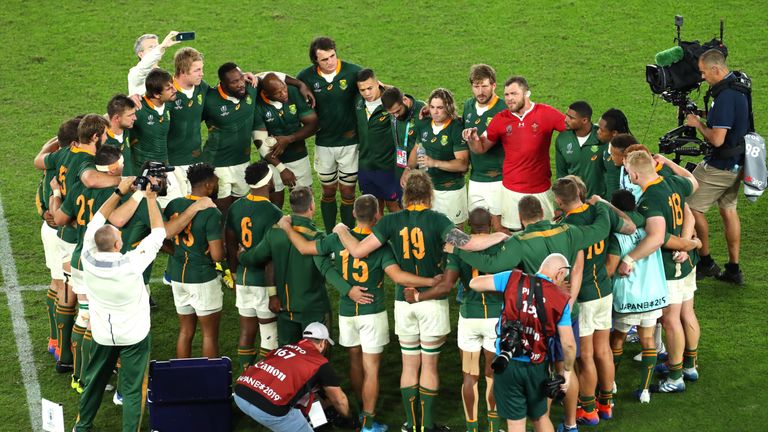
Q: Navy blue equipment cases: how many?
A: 1